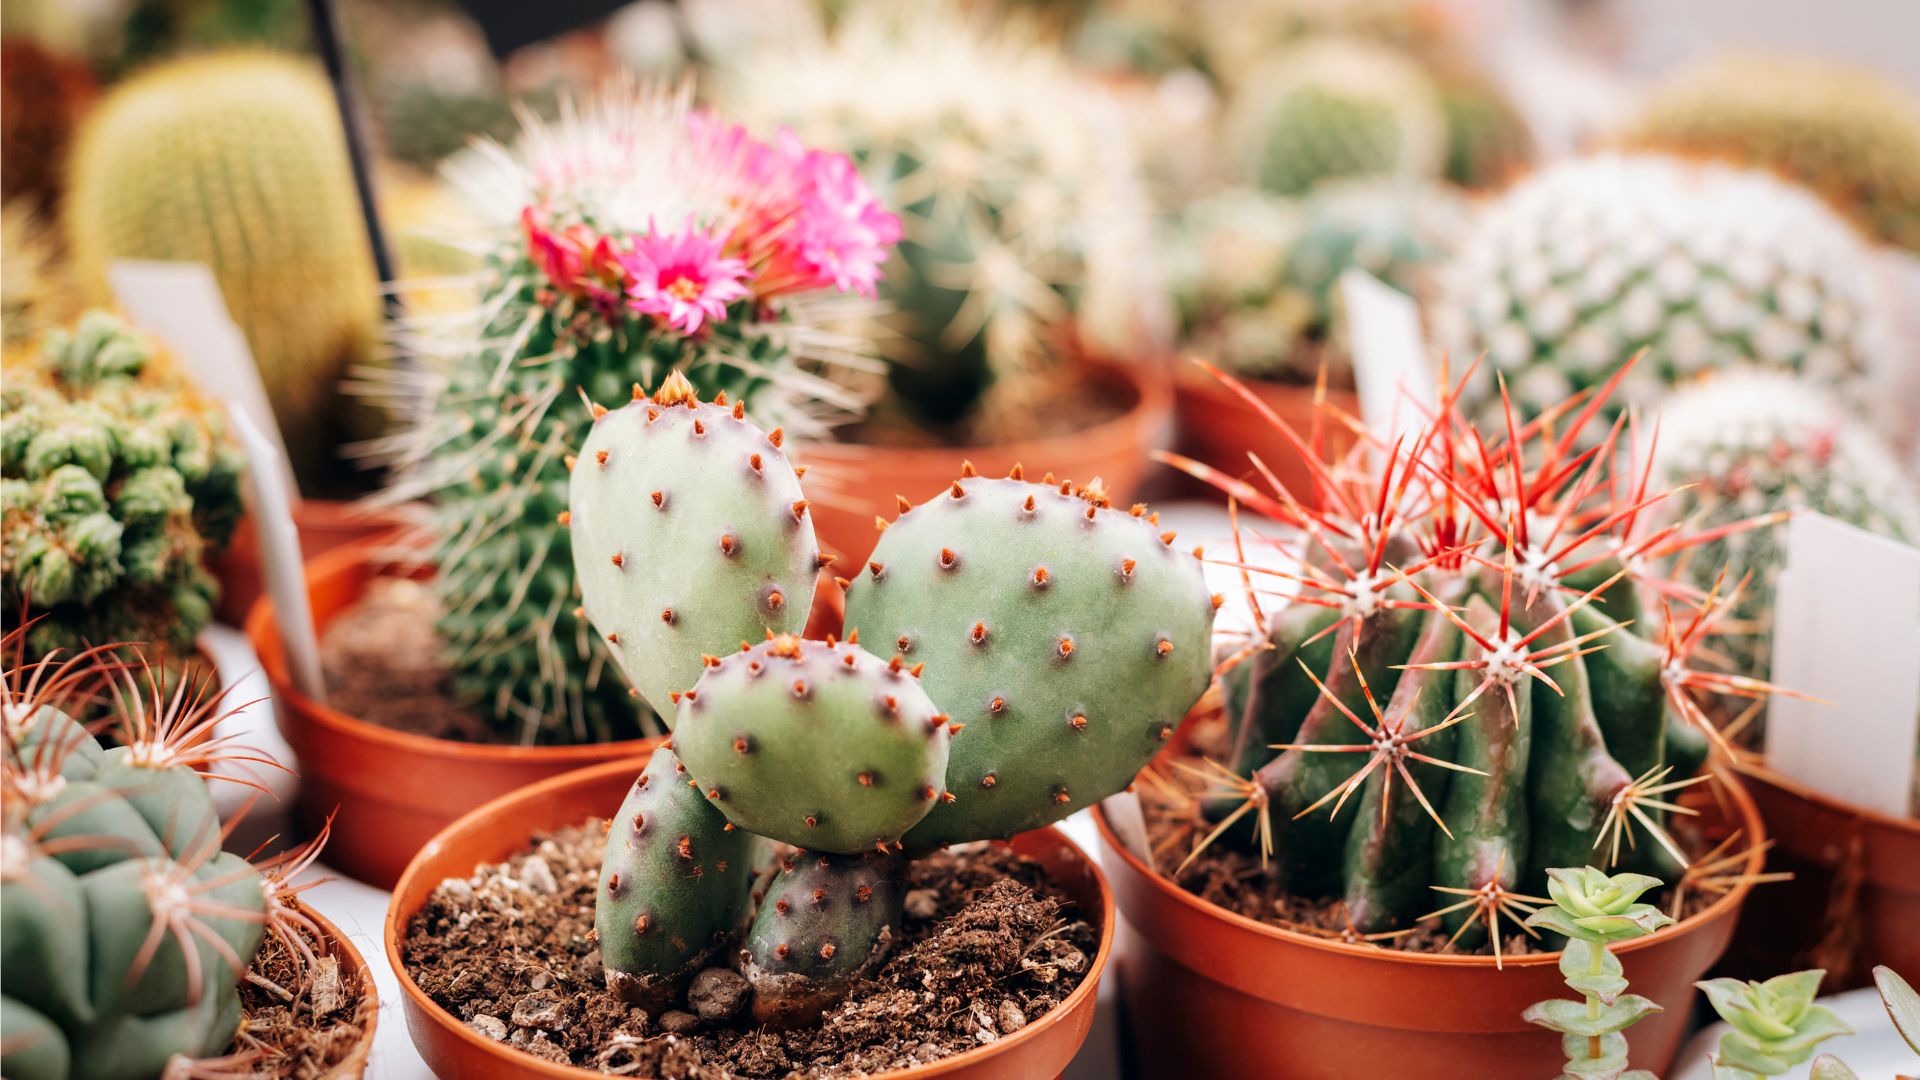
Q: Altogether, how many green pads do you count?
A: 5